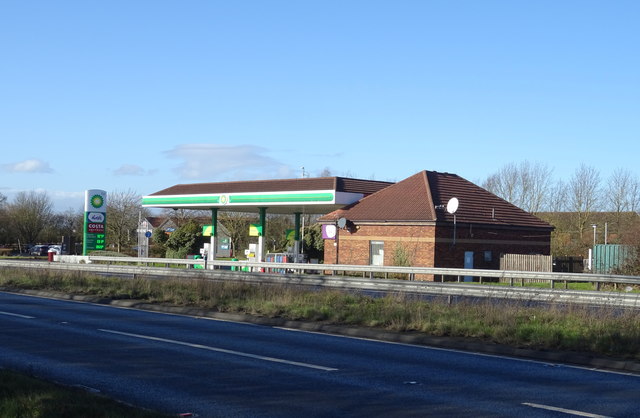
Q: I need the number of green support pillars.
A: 3